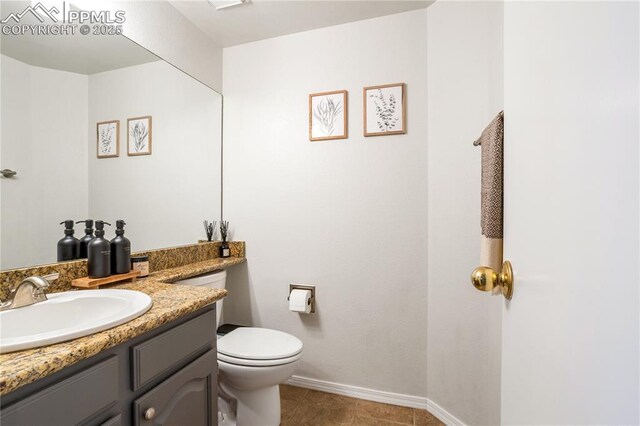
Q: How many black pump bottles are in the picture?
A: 2